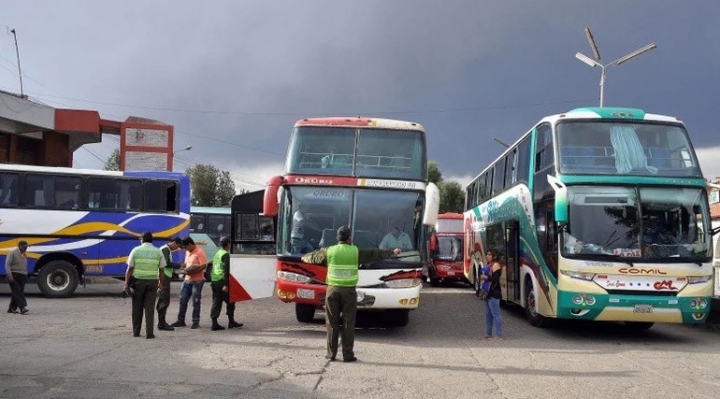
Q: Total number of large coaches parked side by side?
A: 2